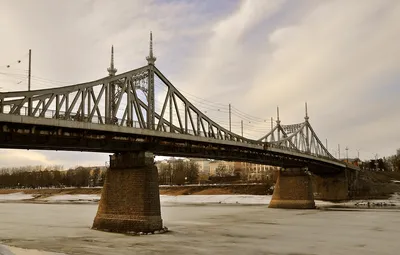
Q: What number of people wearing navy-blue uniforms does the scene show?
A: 0